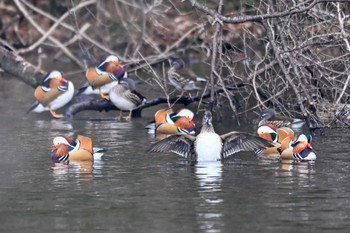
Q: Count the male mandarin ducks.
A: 6